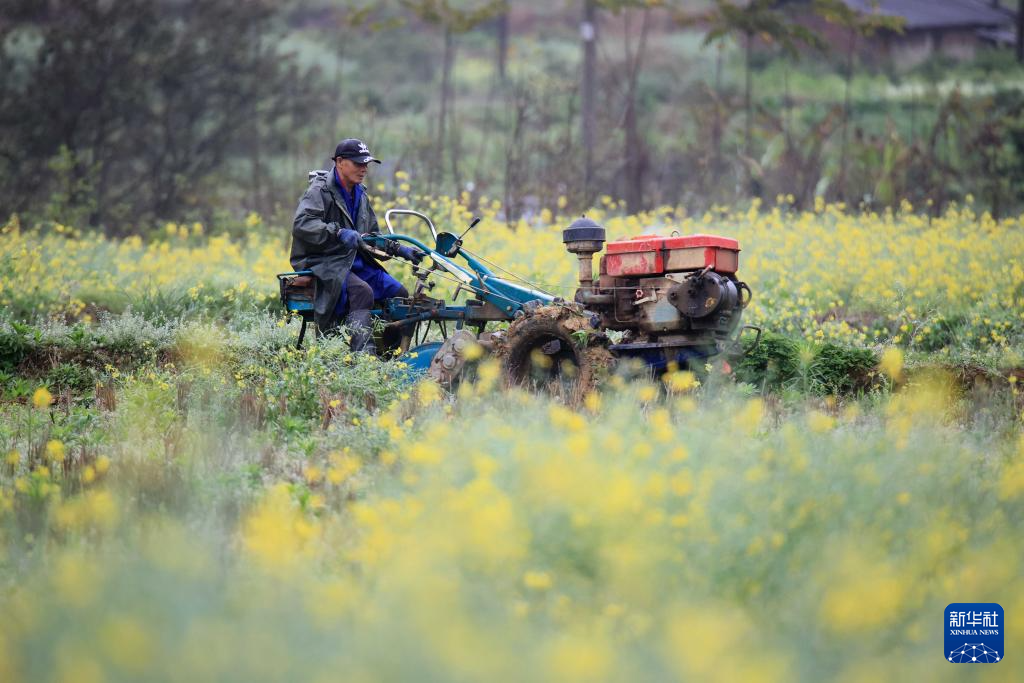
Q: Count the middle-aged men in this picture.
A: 1